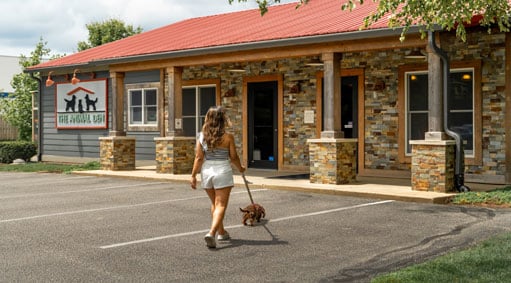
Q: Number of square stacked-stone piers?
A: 4